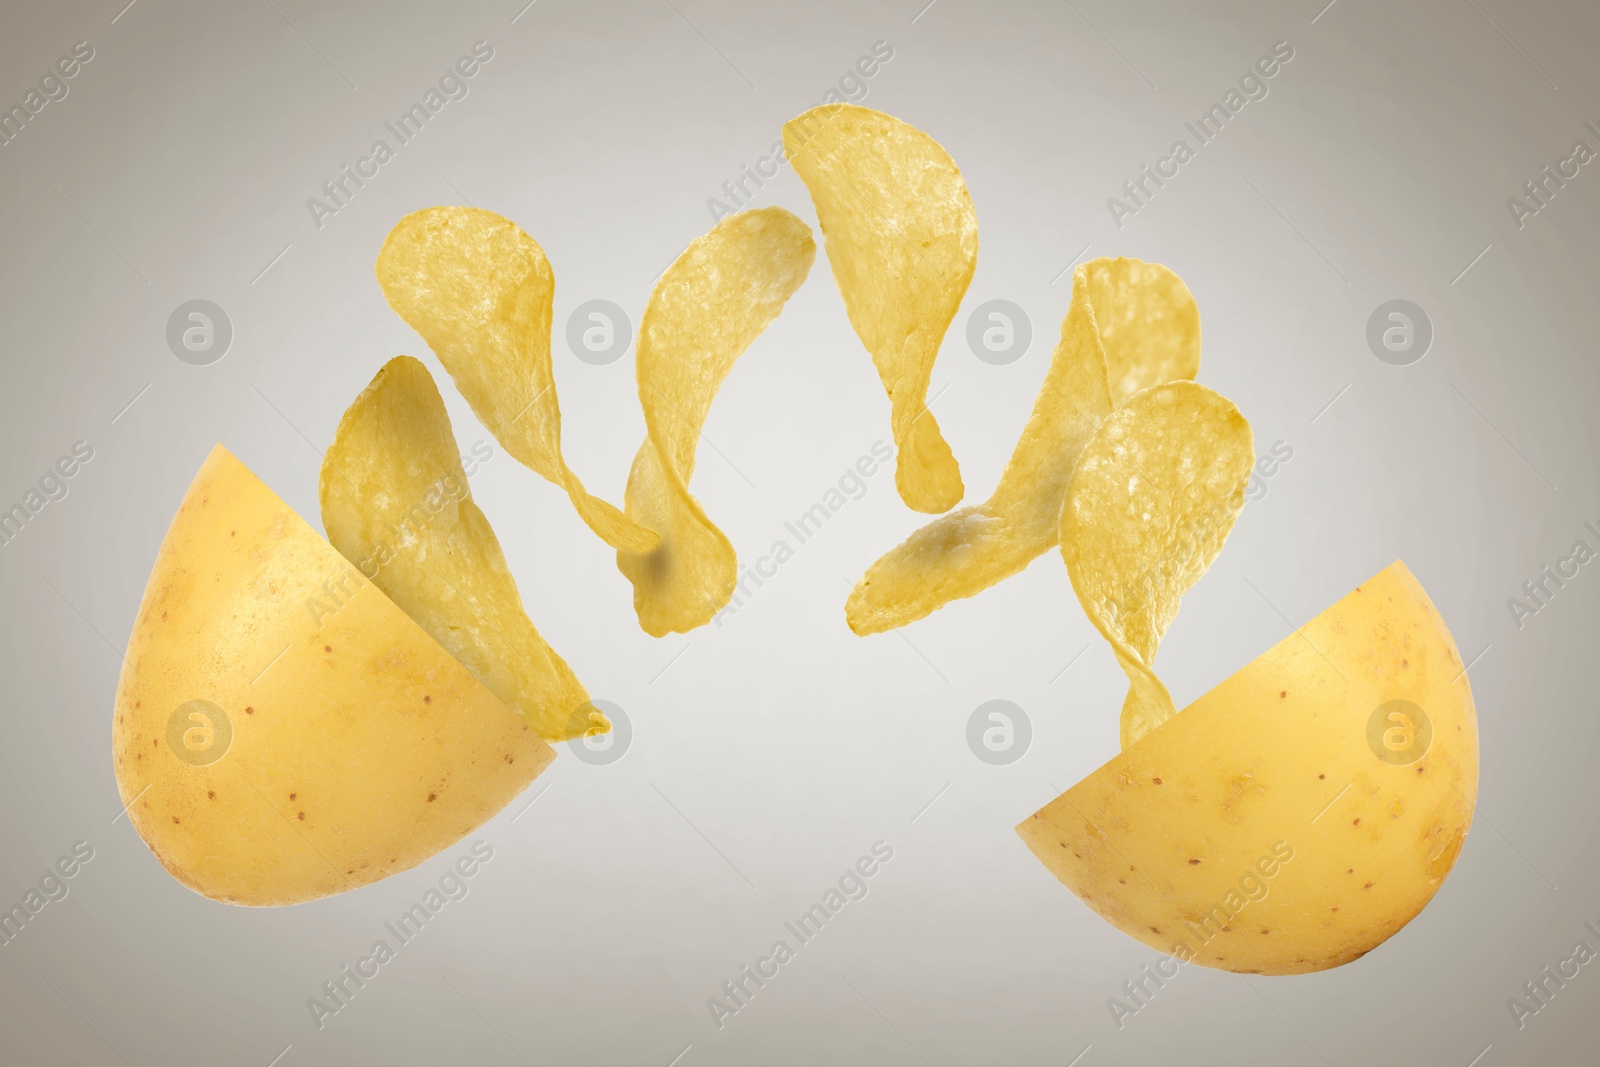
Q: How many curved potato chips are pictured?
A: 6